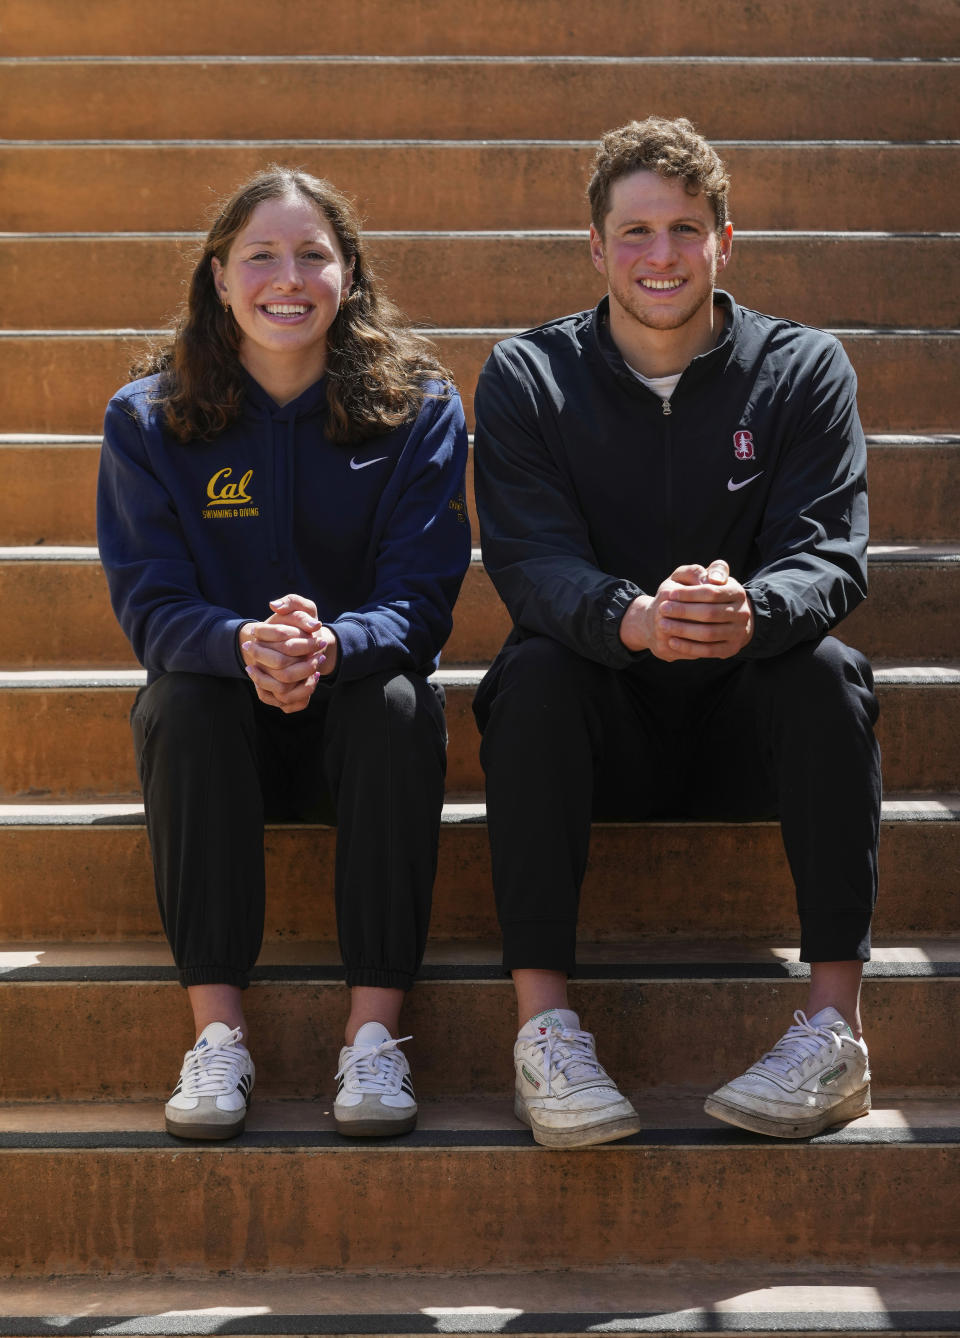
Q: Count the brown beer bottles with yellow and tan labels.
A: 0